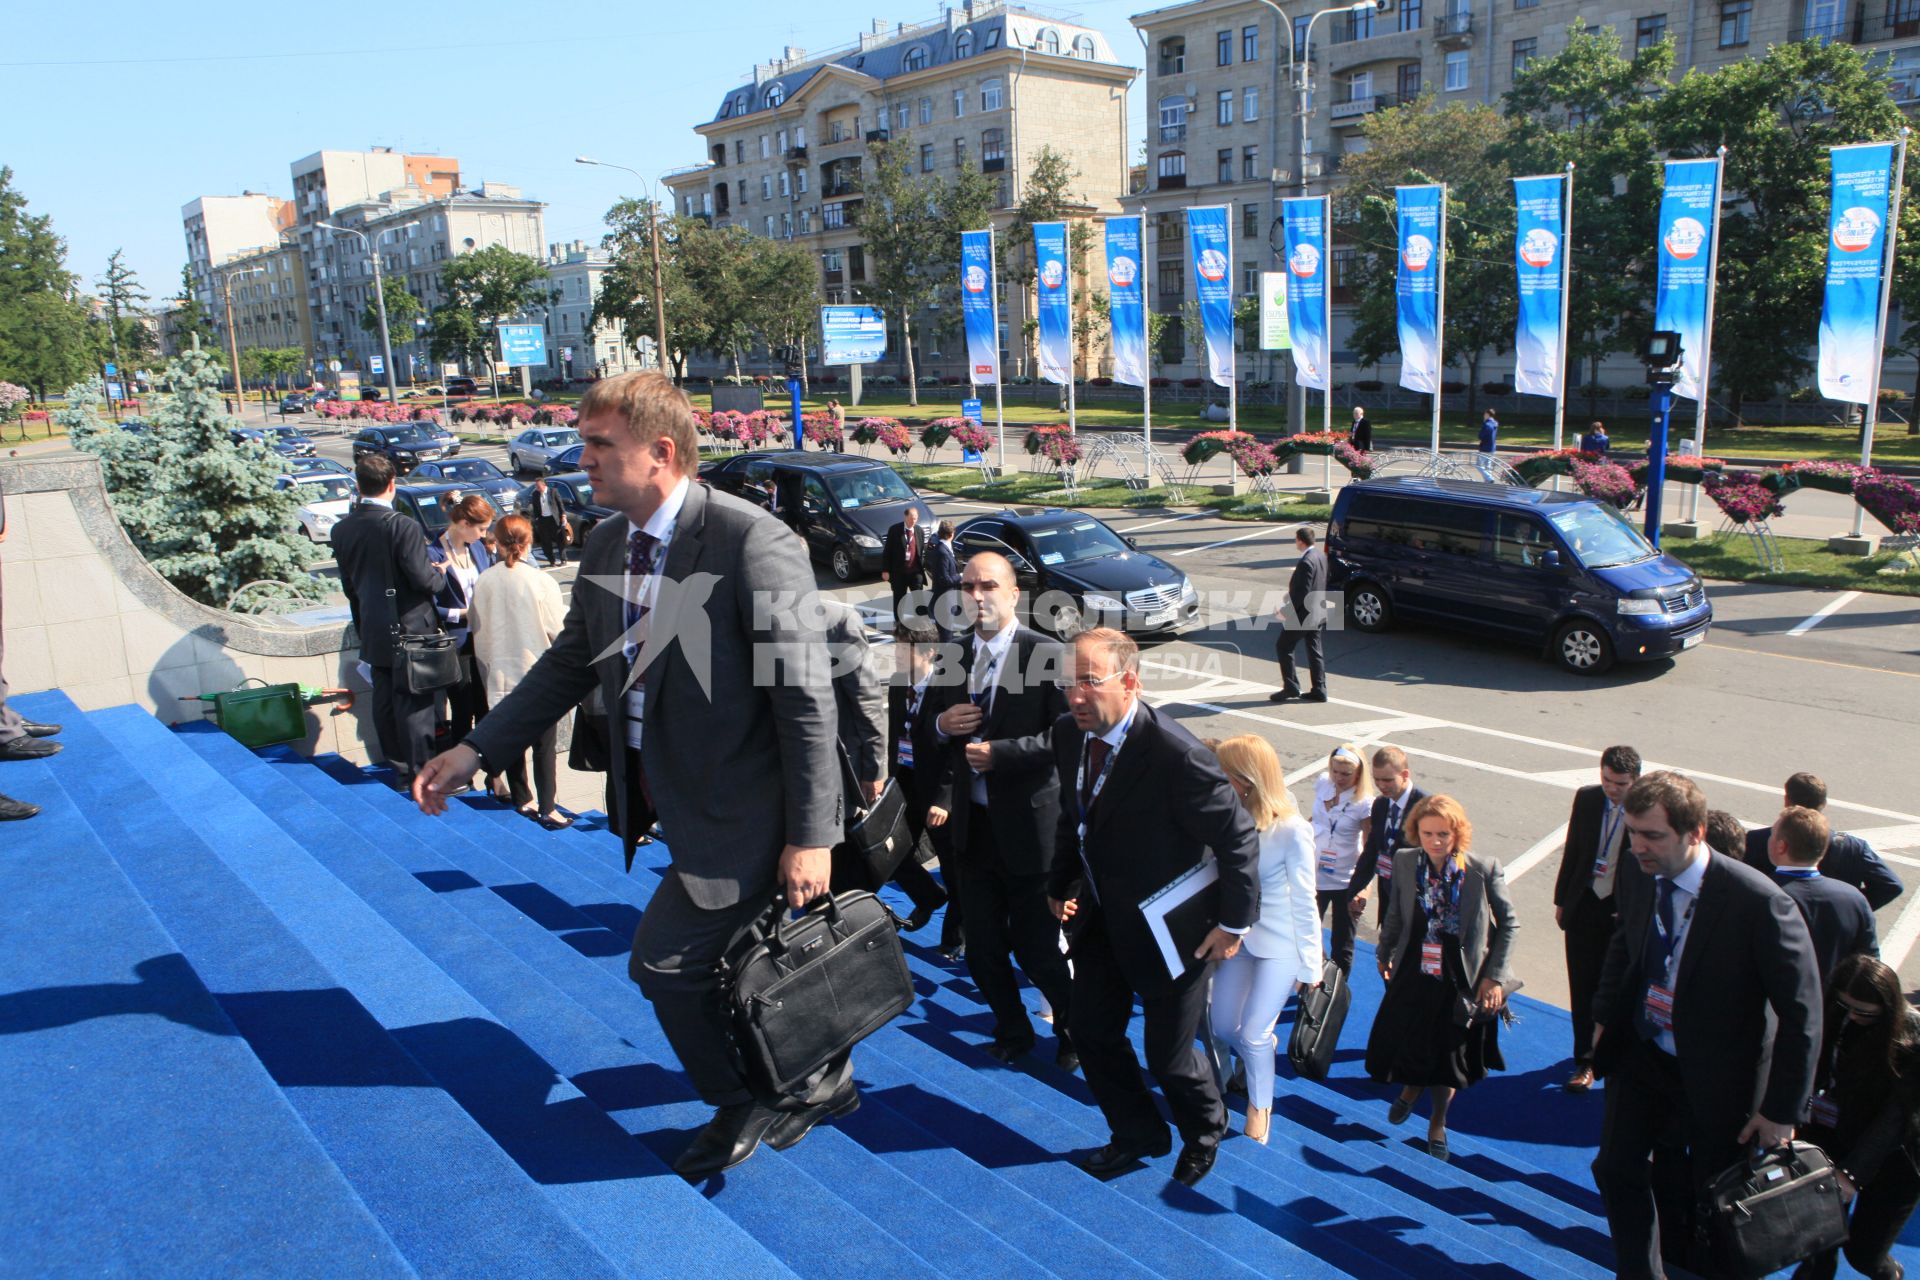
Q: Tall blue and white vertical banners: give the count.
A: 9